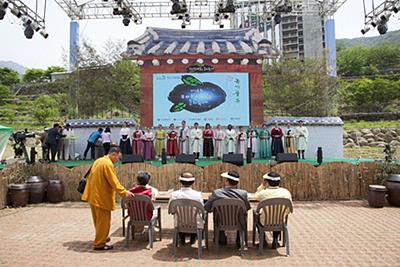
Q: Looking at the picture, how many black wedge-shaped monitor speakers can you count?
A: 4